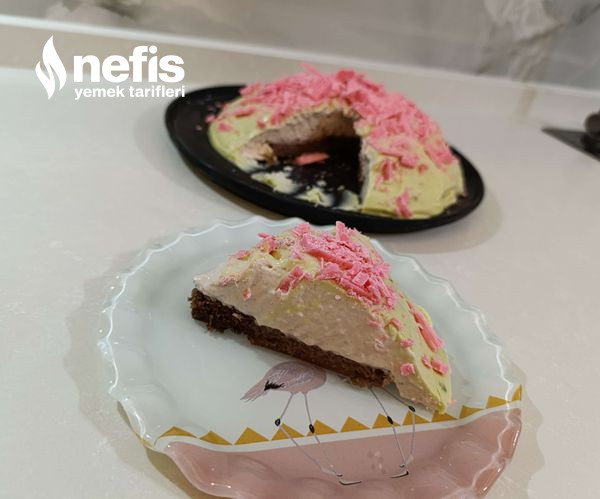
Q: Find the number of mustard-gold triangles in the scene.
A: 12